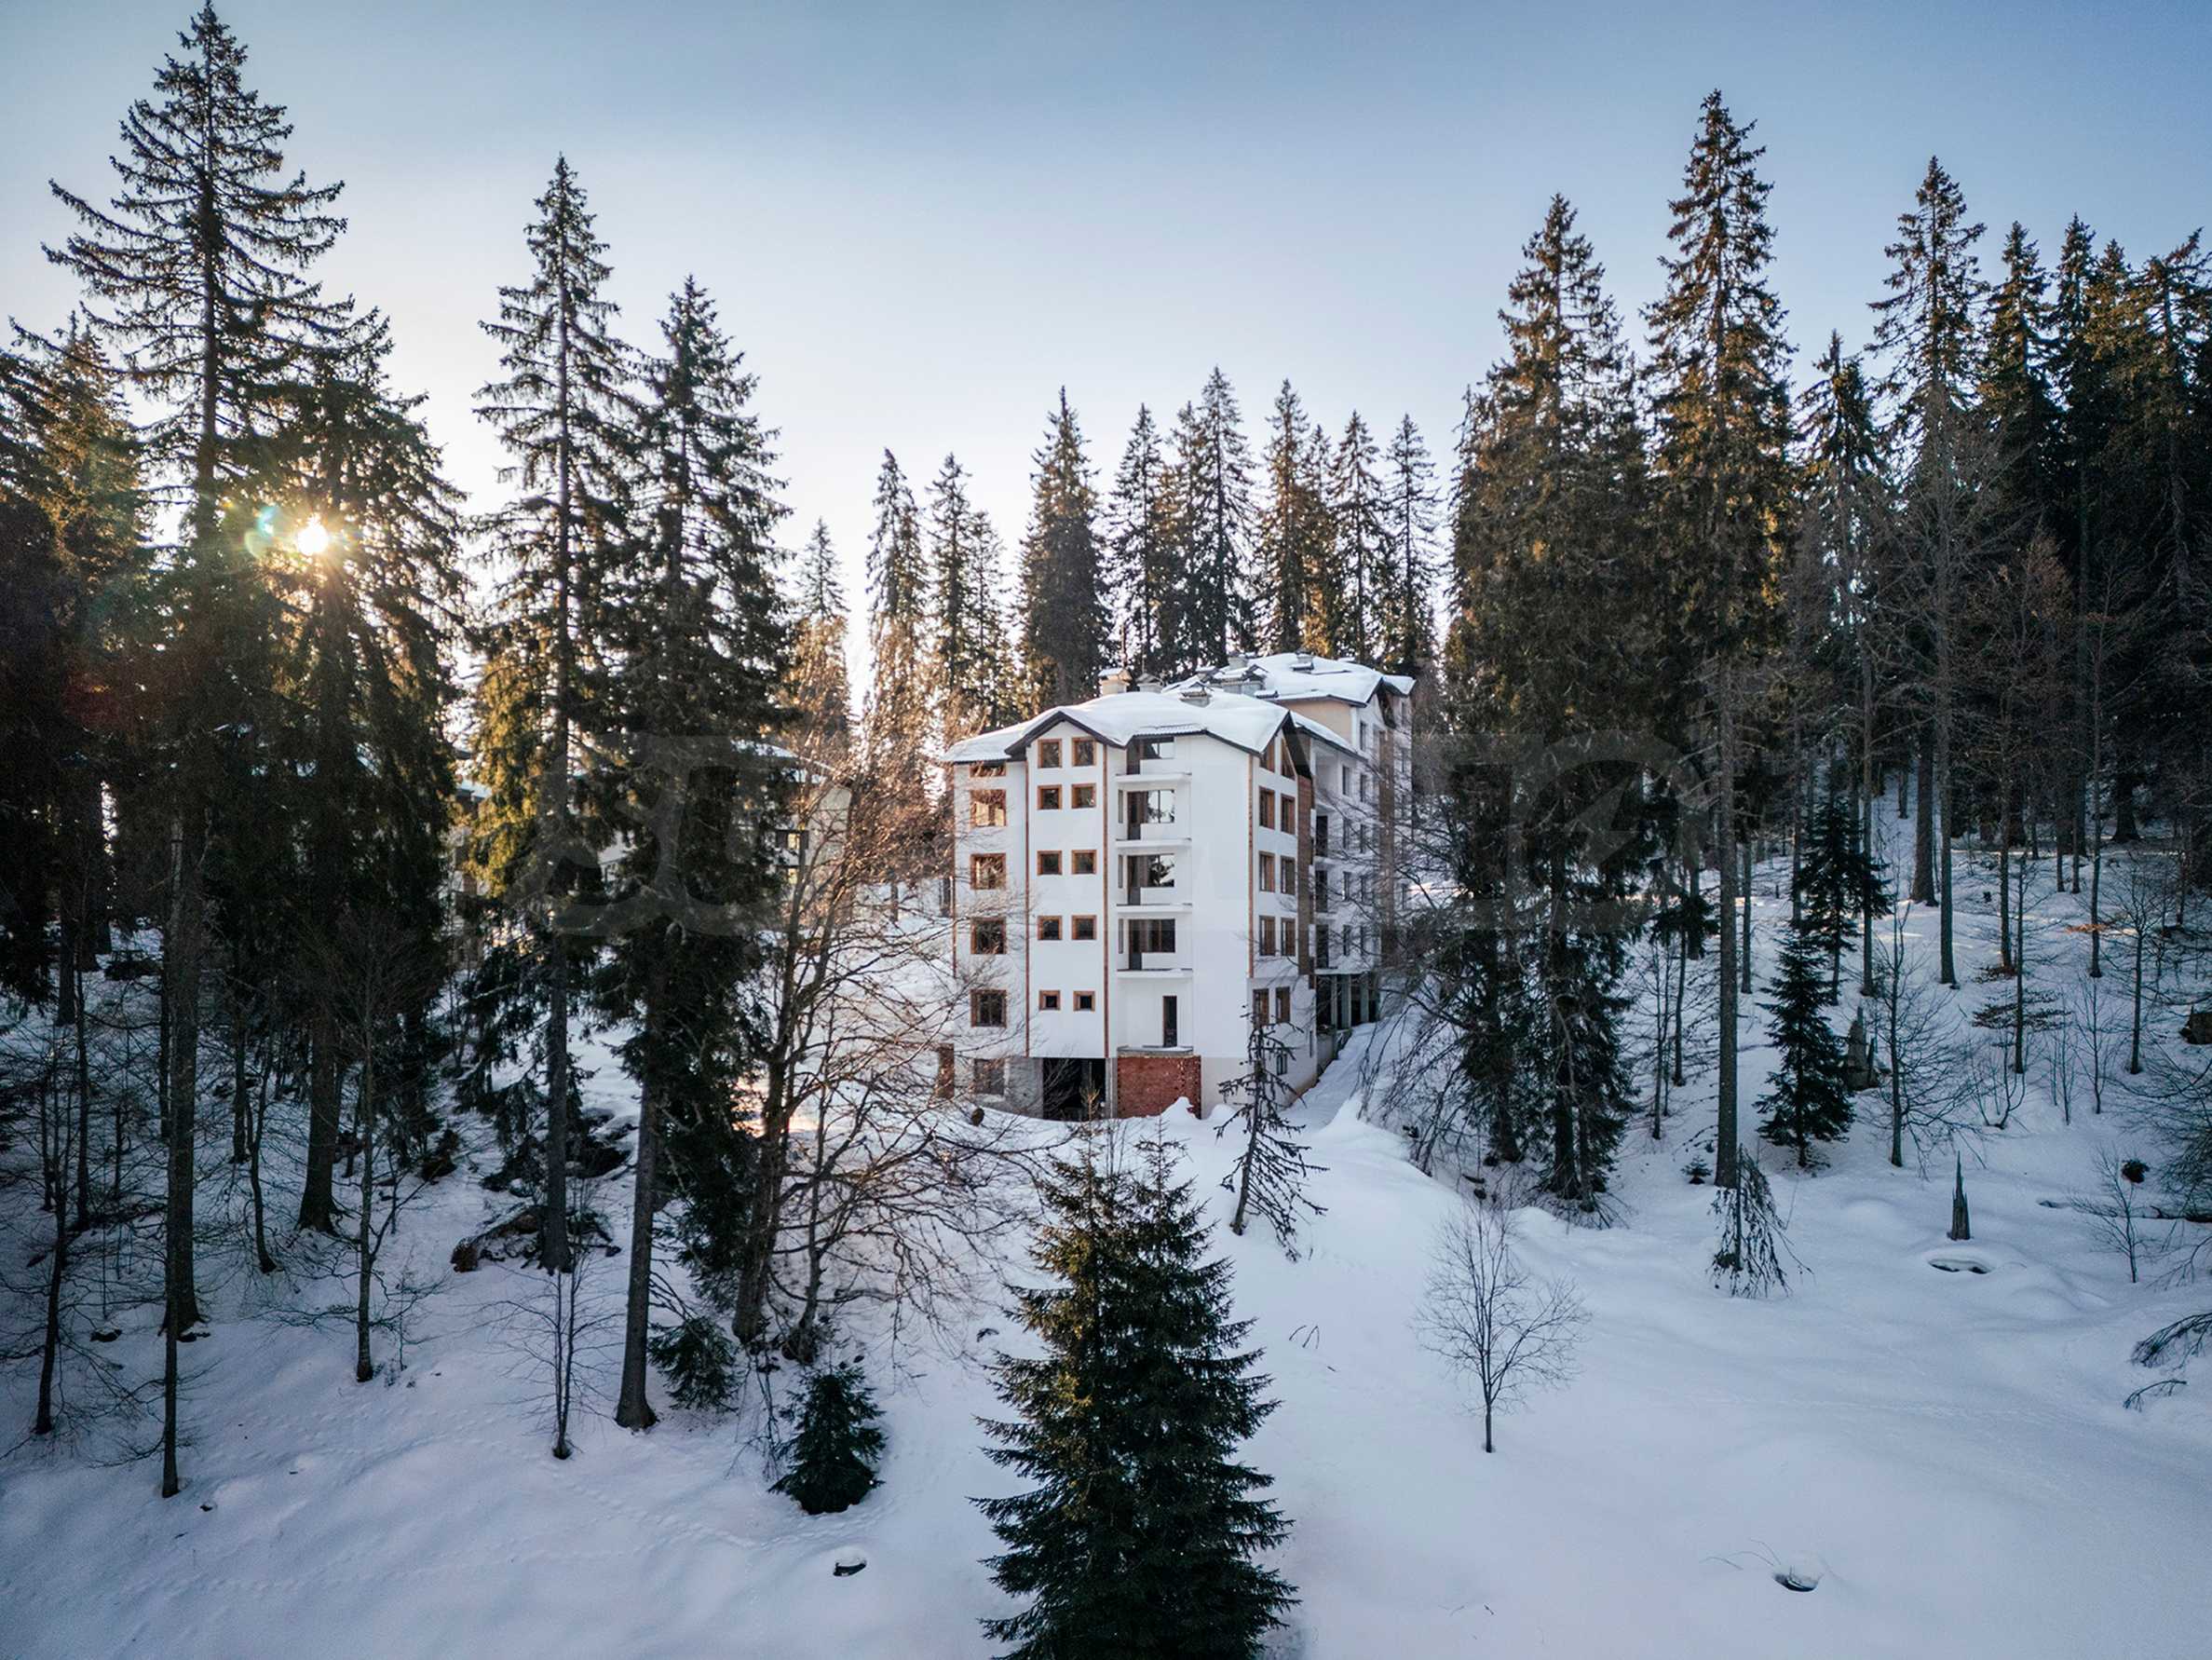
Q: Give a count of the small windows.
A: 10